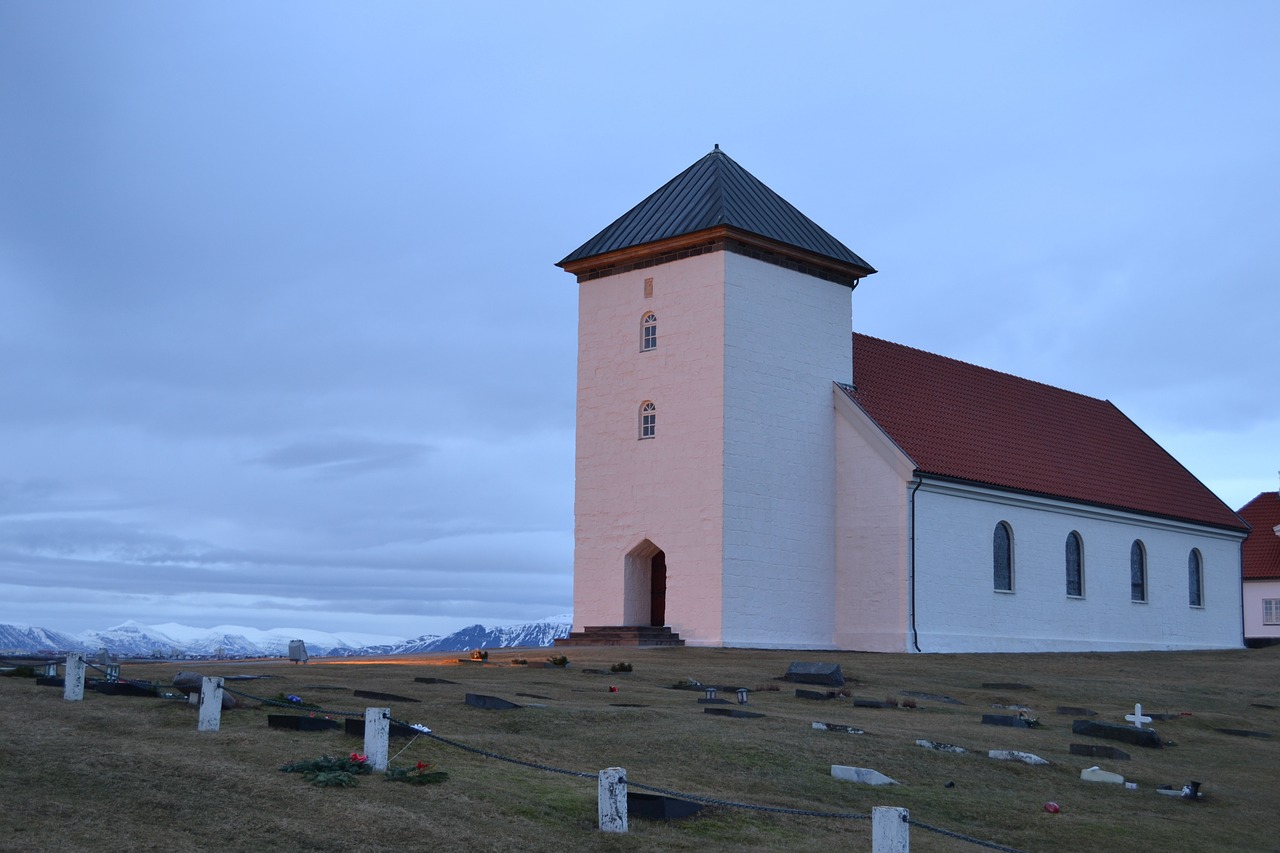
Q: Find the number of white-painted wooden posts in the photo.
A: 5